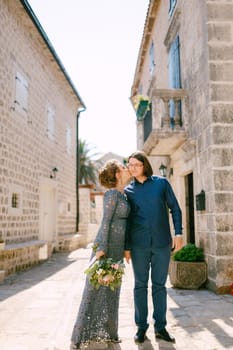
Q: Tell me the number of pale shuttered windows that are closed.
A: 3